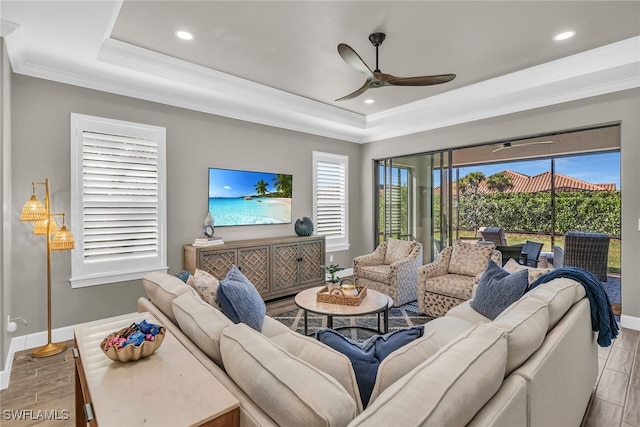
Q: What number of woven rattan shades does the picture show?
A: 3